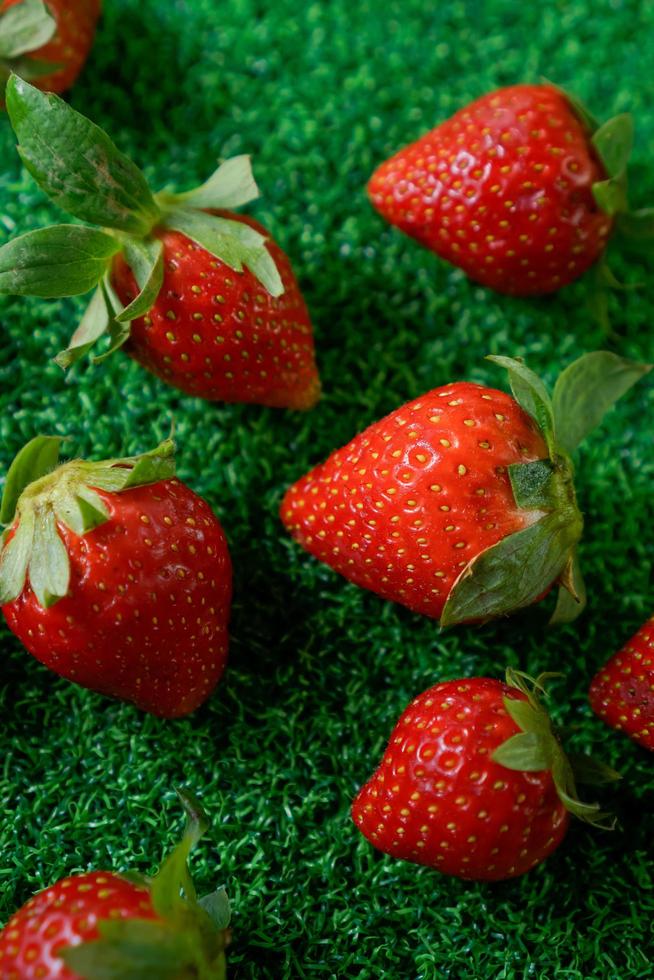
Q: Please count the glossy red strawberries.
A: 8